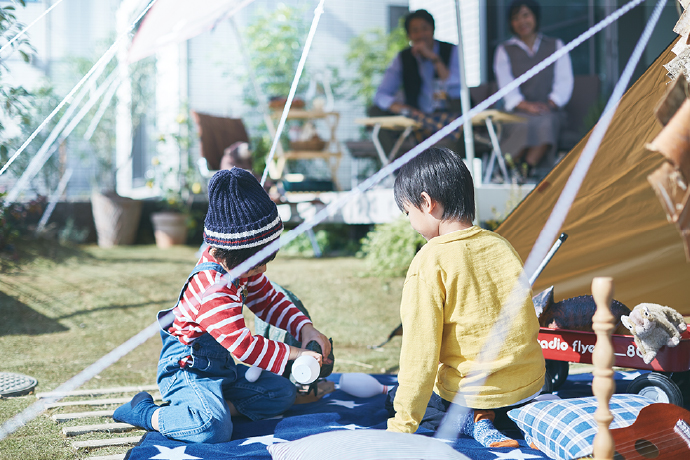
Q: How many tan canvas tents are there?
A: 1